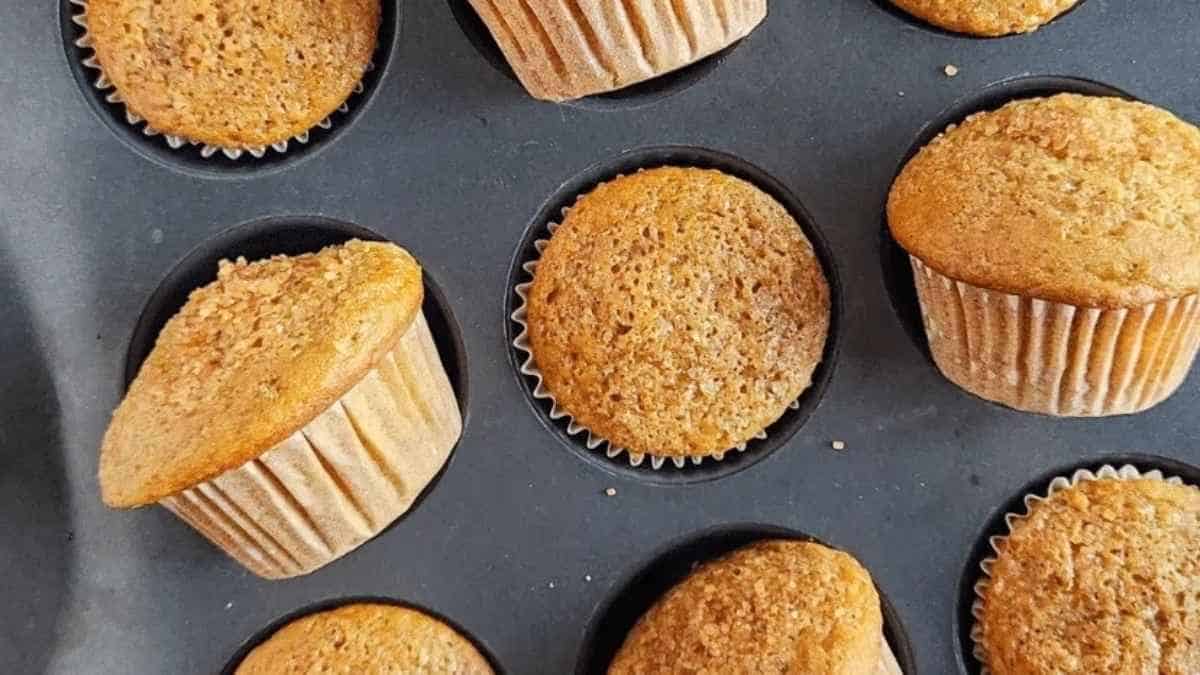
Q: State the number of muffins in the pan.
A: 9